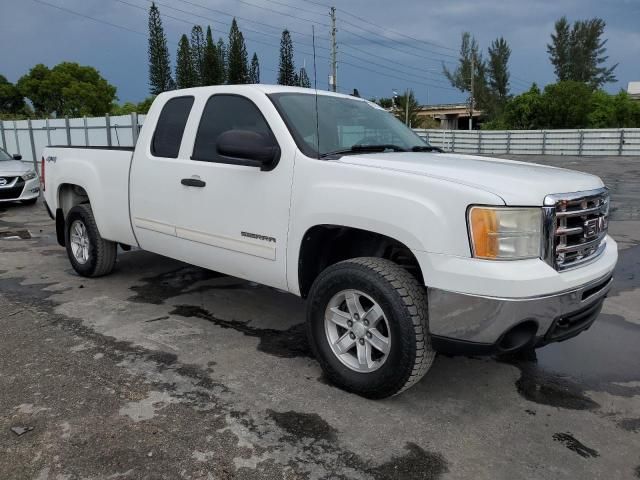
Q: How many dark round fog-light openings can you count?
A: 1